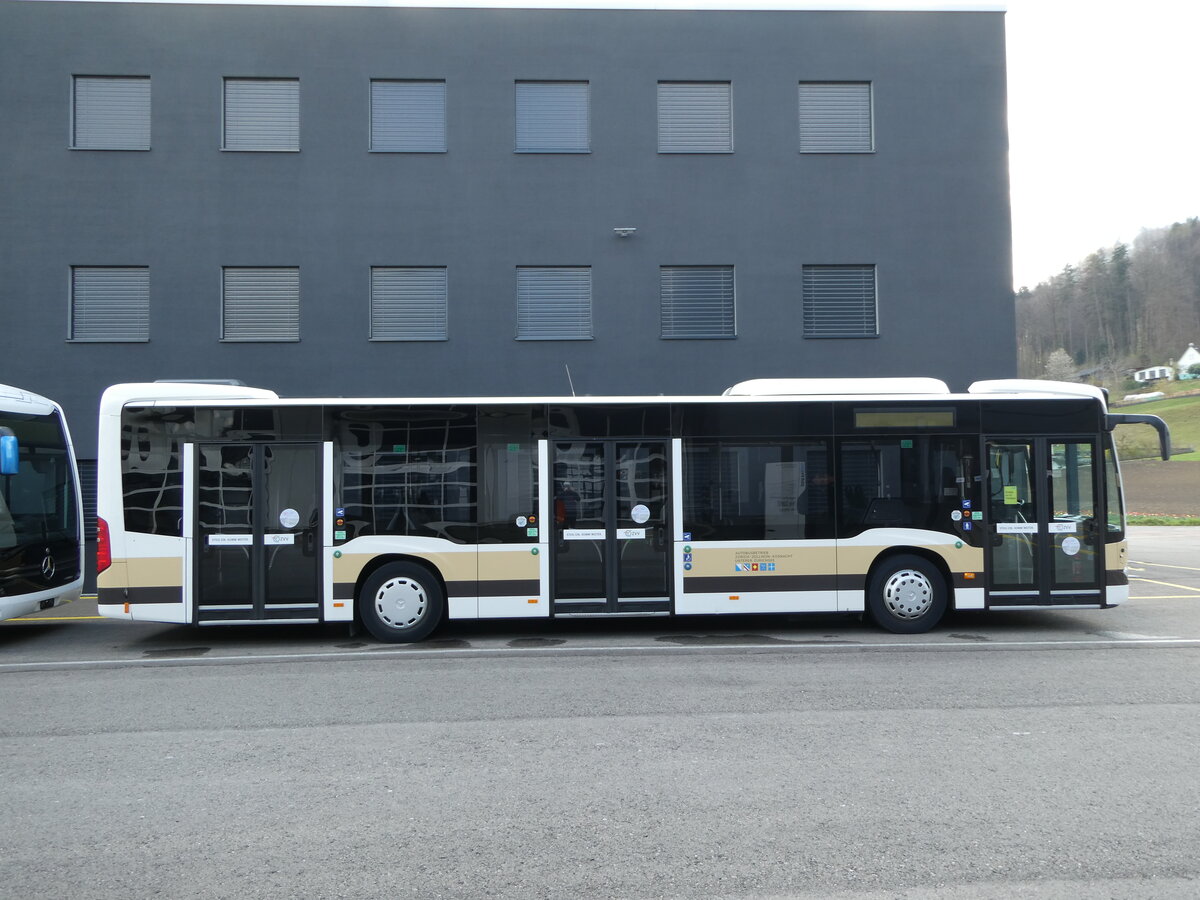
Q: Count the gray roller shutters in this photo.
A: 12